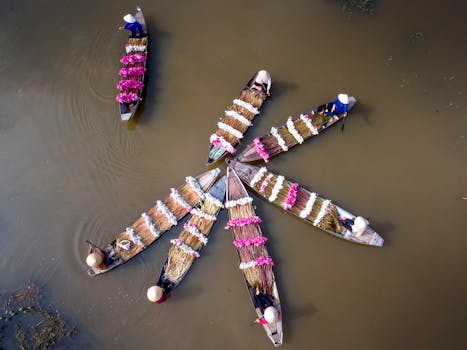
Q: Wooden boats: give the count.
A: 7